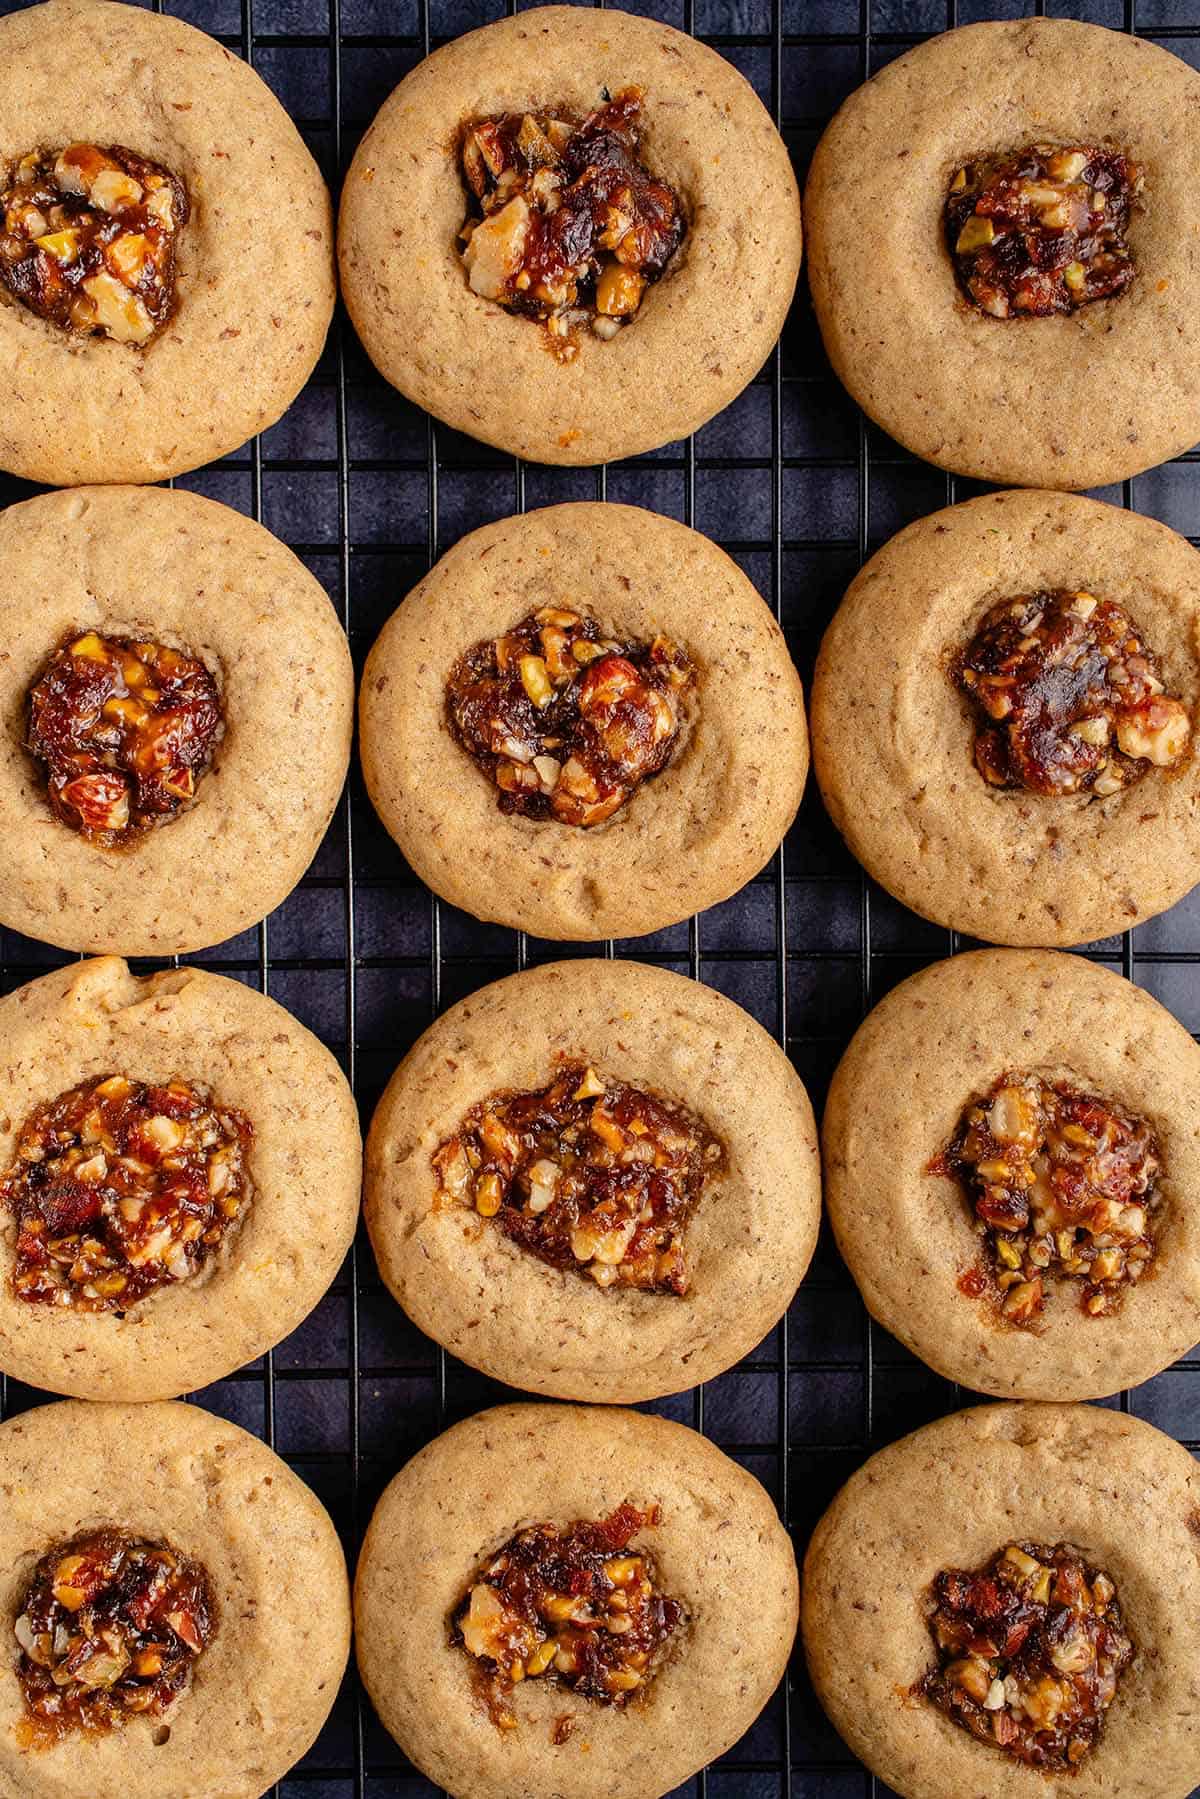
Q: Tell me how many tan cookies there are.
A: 12